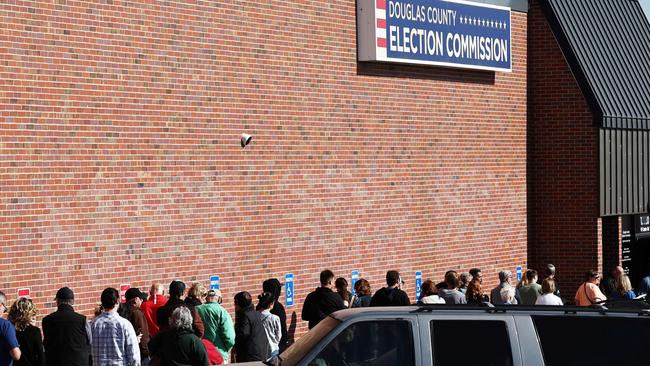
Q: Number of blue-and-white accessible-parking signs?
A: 5